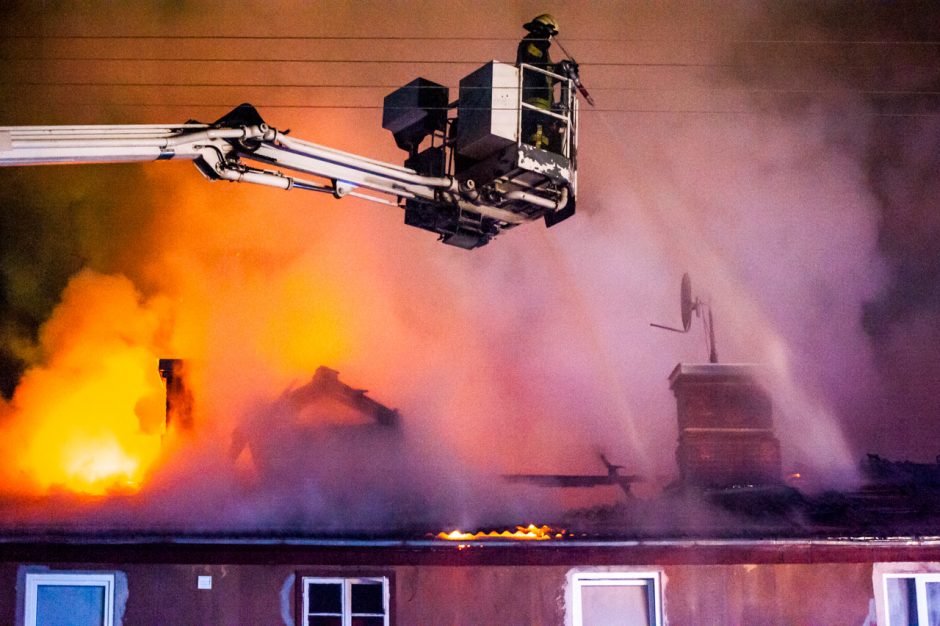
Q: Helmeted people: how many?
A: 1